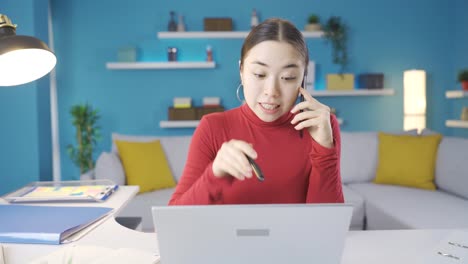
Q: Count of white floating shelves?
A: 6